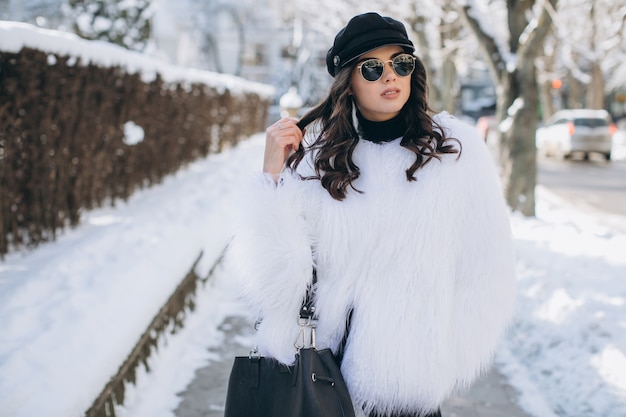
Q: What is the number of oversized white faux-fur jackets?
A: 1